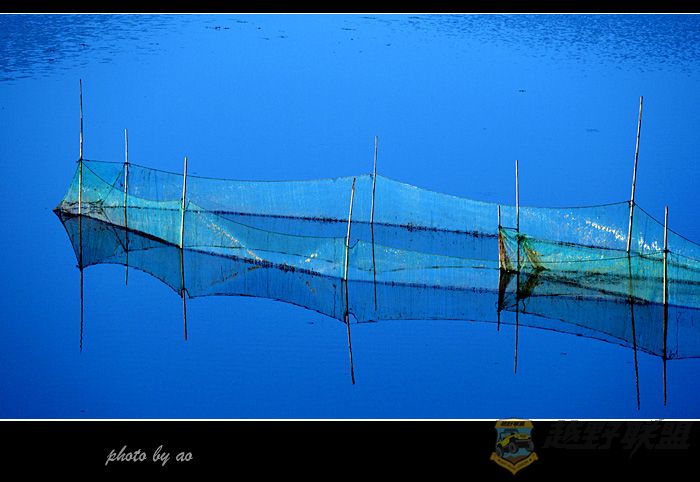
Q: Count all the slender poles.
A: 9